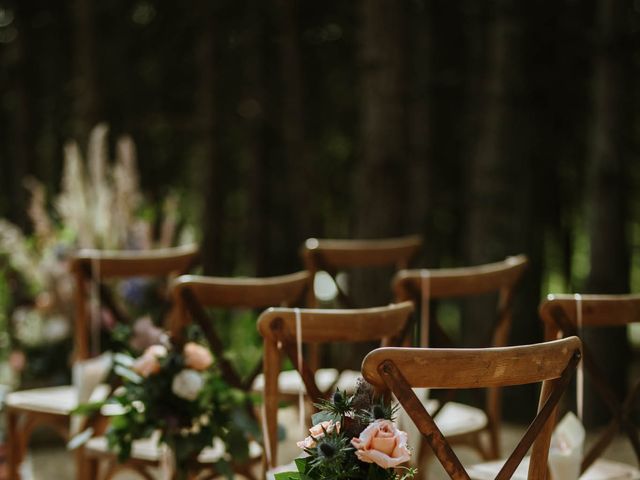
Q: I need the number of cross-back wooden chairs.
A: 7